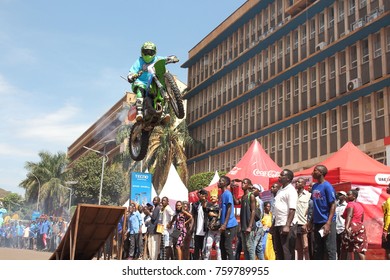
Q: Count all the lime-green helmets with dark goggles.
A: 1